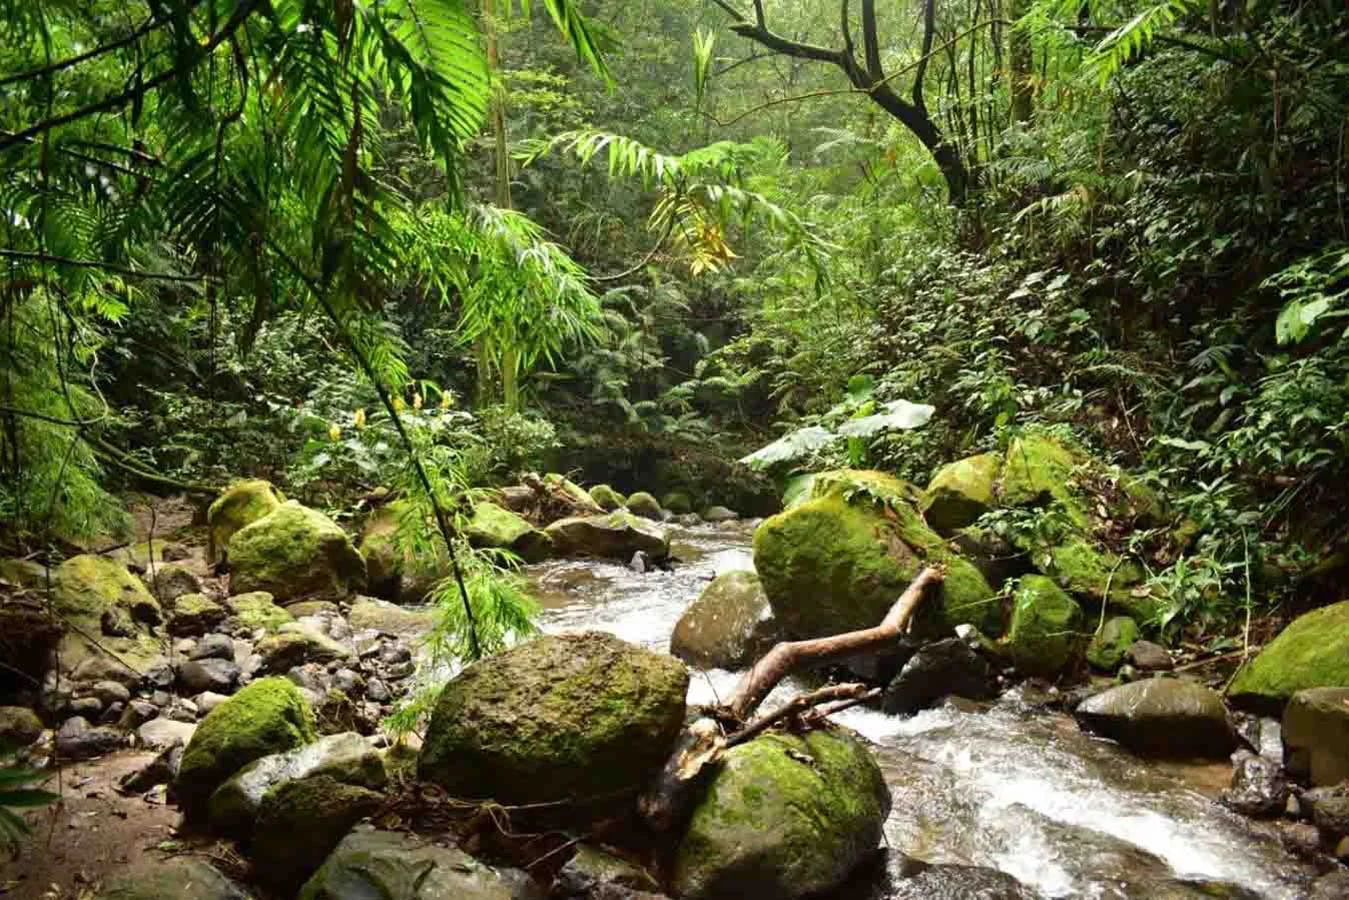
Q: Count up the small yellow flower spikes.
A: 5